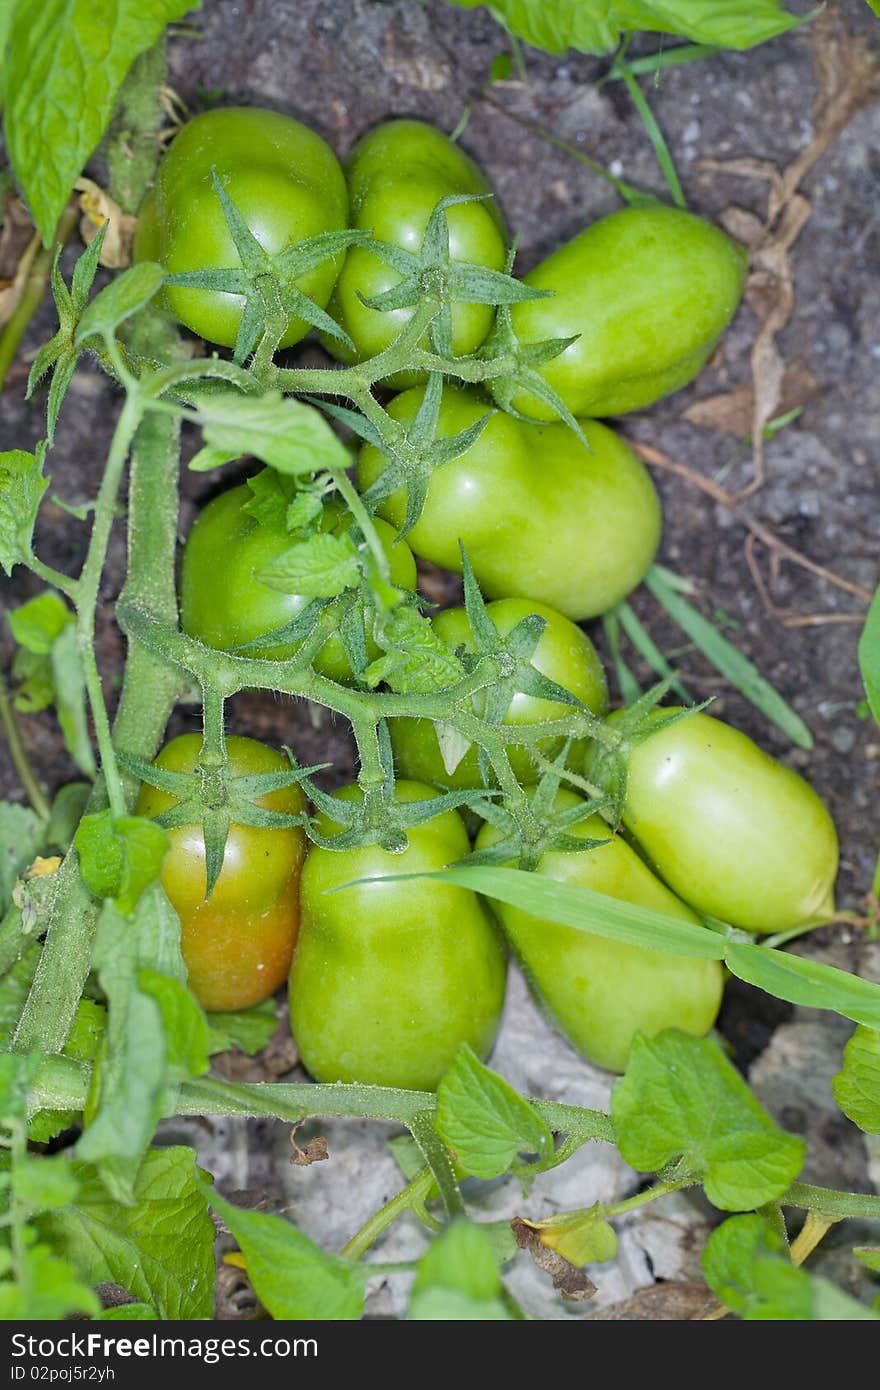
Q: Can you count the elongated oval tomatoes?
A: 10